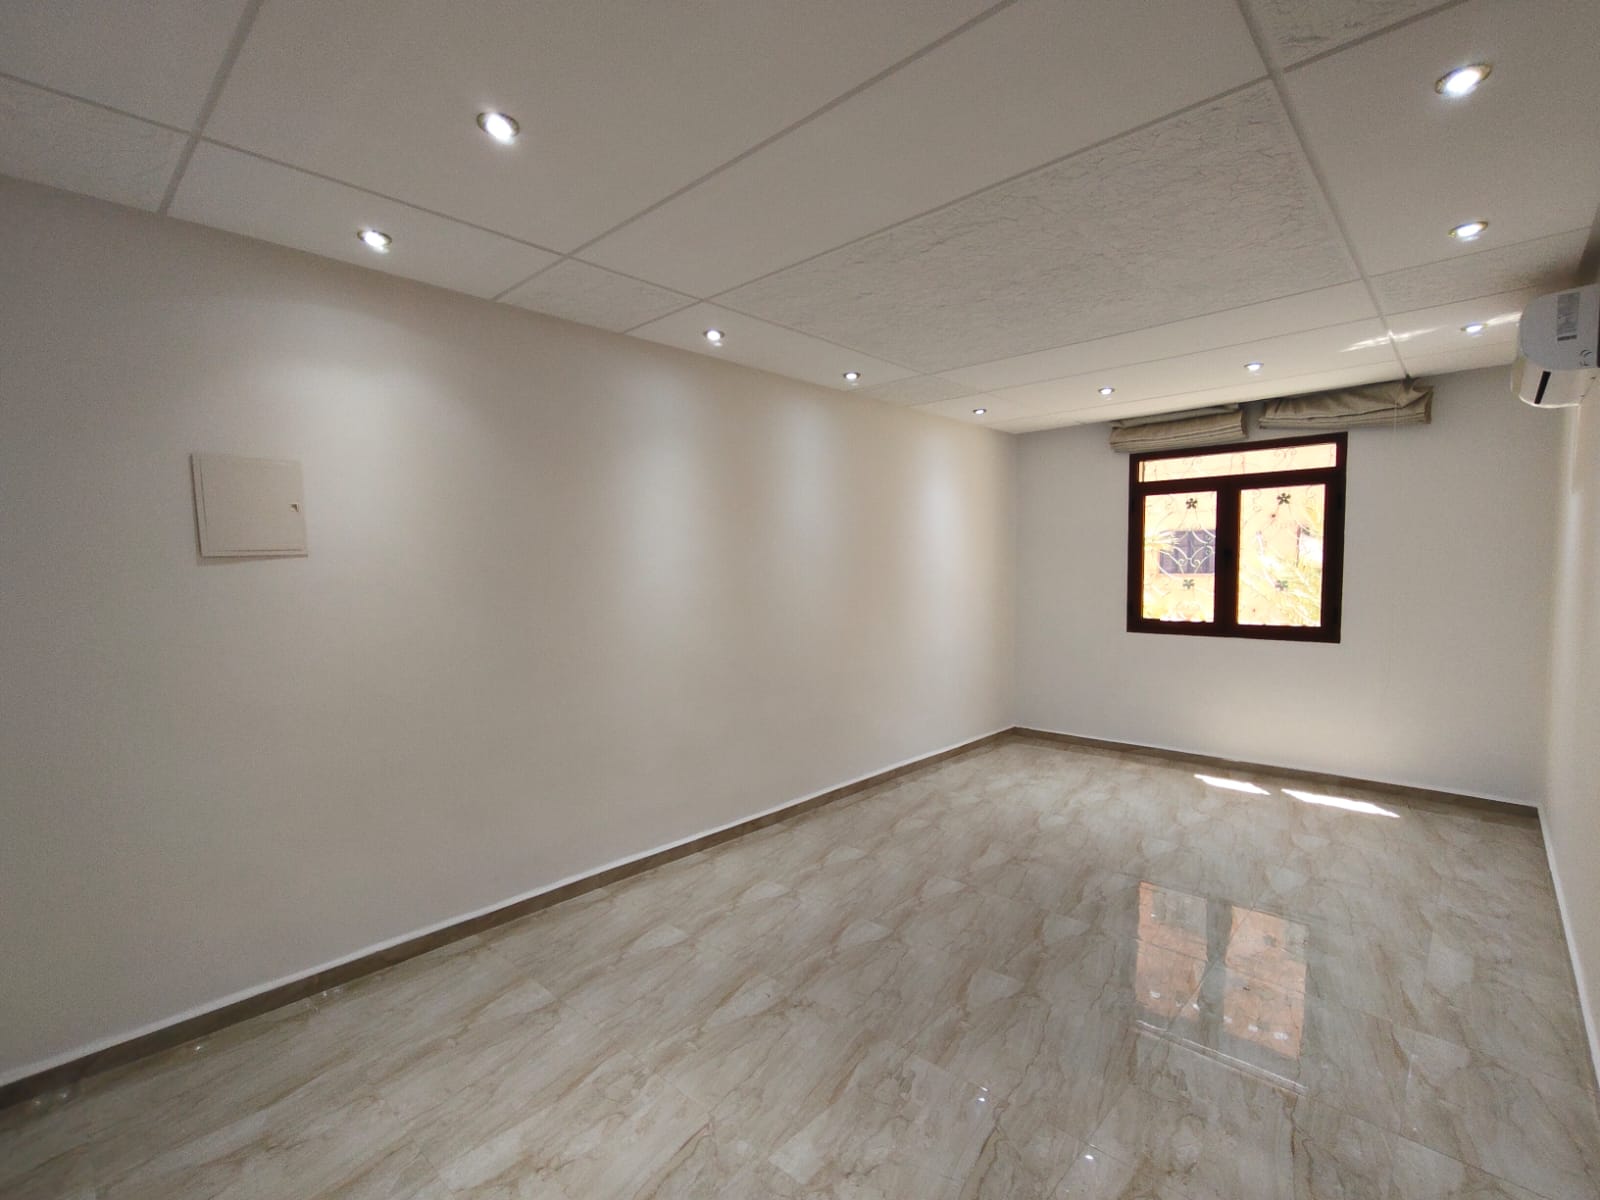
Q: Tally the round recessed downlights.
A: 10